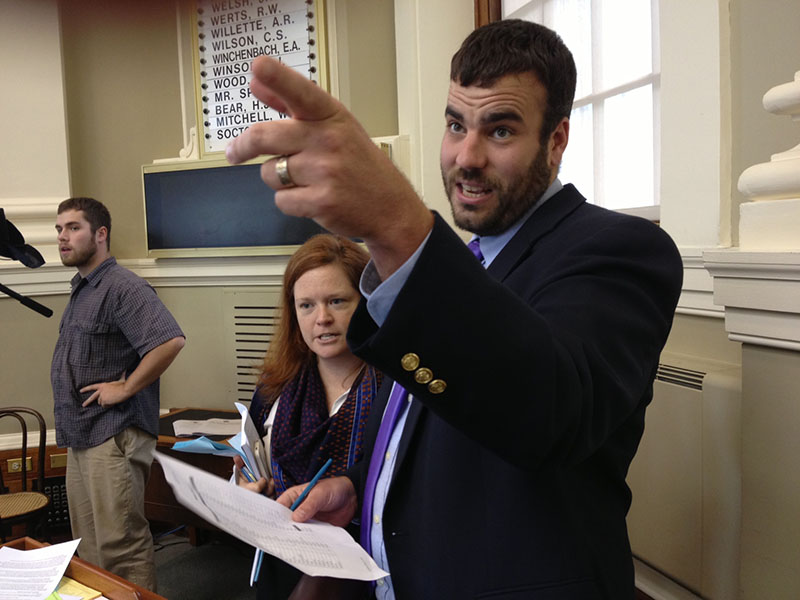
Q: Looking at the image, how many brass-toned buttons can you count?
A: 3